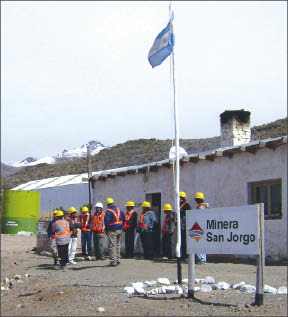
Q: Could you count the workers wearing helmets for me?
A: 11